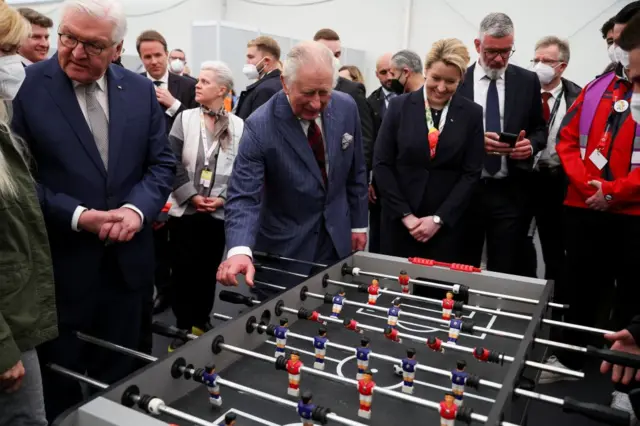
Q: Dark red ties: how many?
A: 2